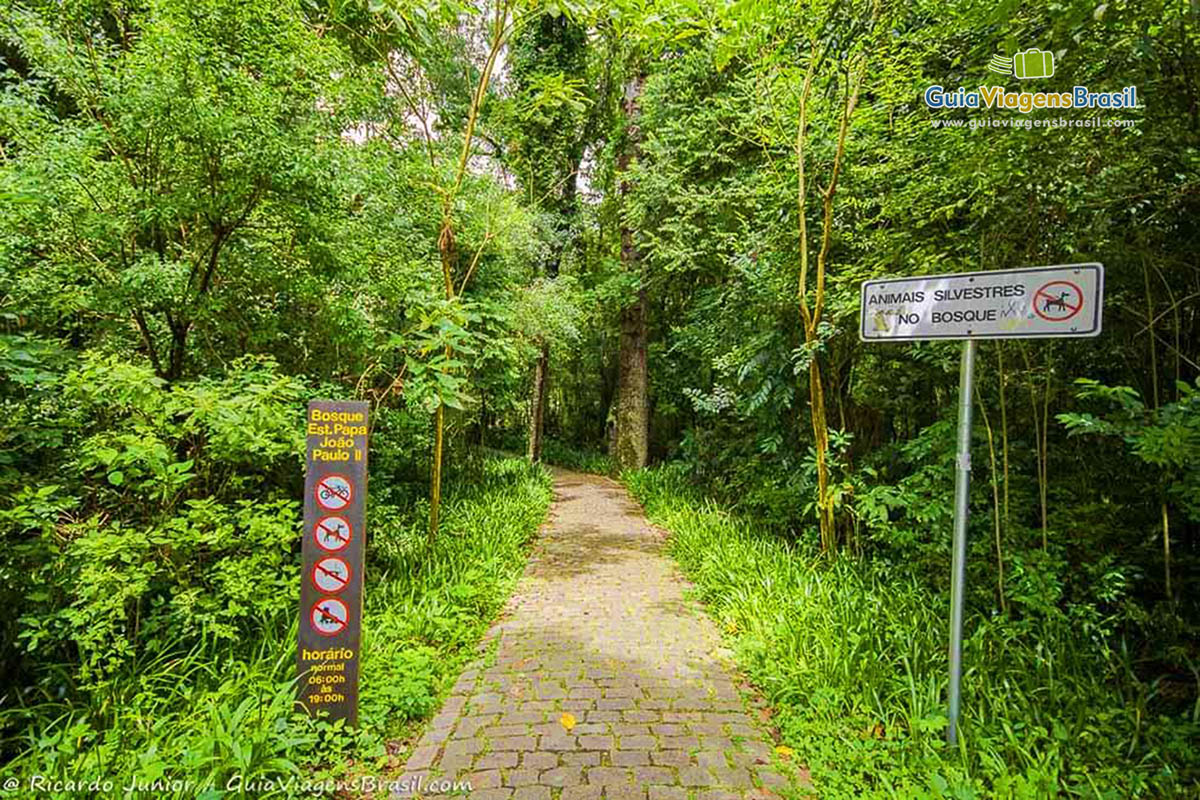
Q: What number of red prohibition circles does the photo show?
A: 5